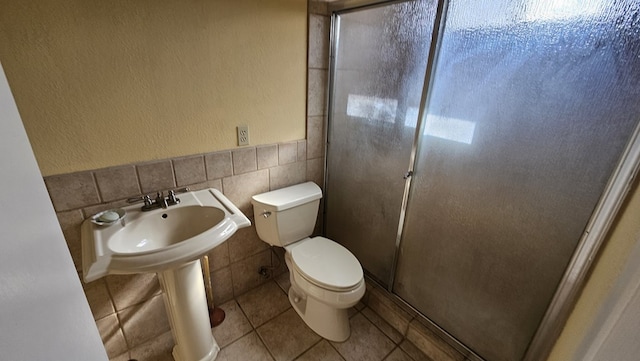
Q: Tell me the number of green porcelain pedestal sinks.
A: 0